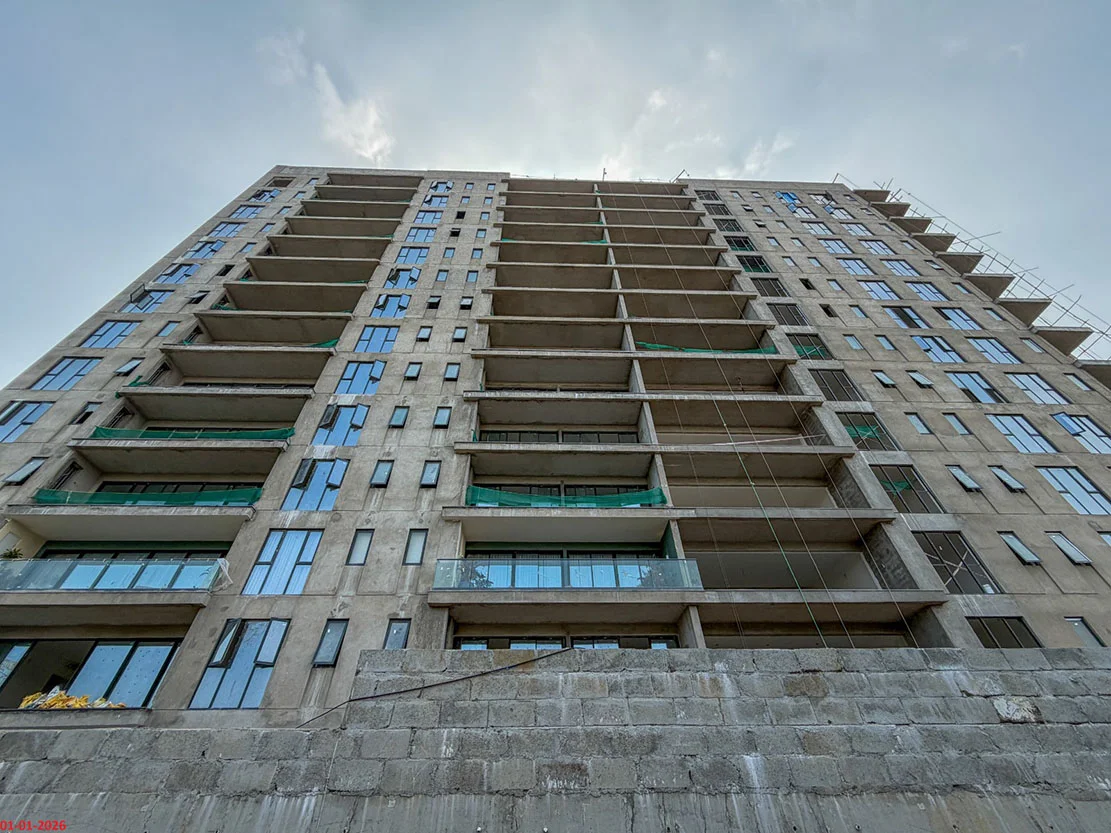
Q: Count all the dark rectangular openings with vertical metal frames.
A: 13